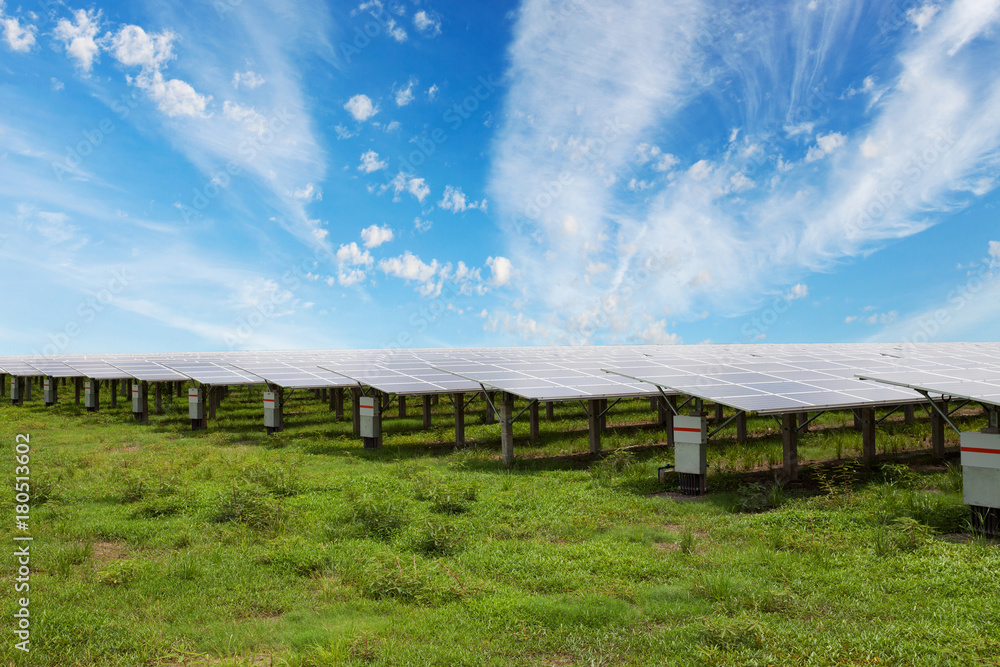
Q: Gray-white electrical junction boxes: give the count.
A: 9